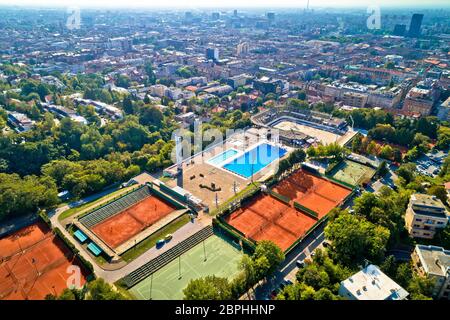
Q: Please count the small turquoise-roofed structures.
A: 2